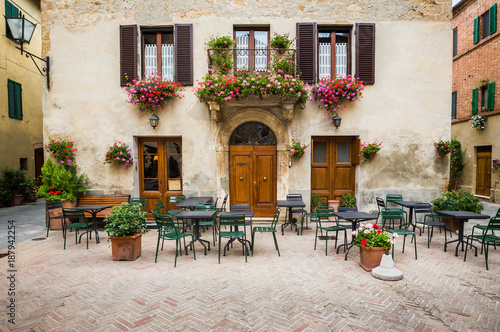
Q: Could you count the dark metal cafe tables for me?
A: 8